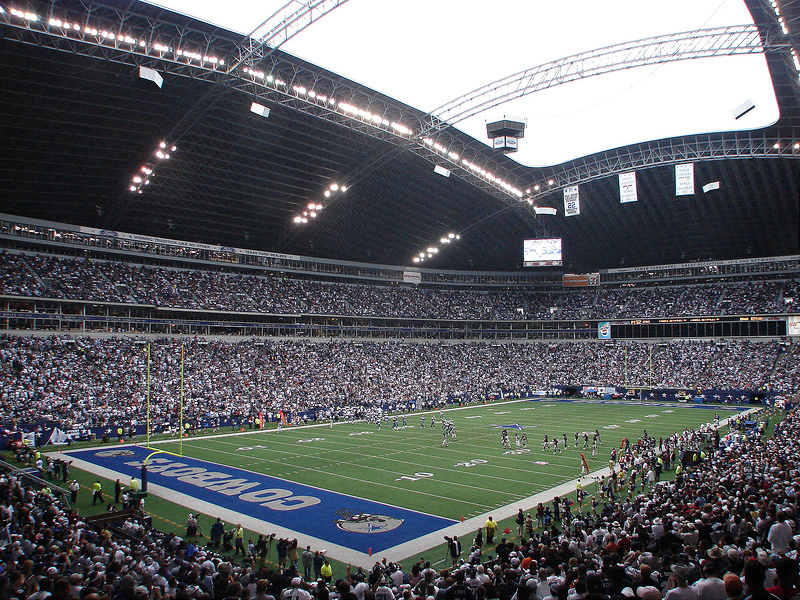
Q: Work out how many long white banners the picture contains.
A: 3